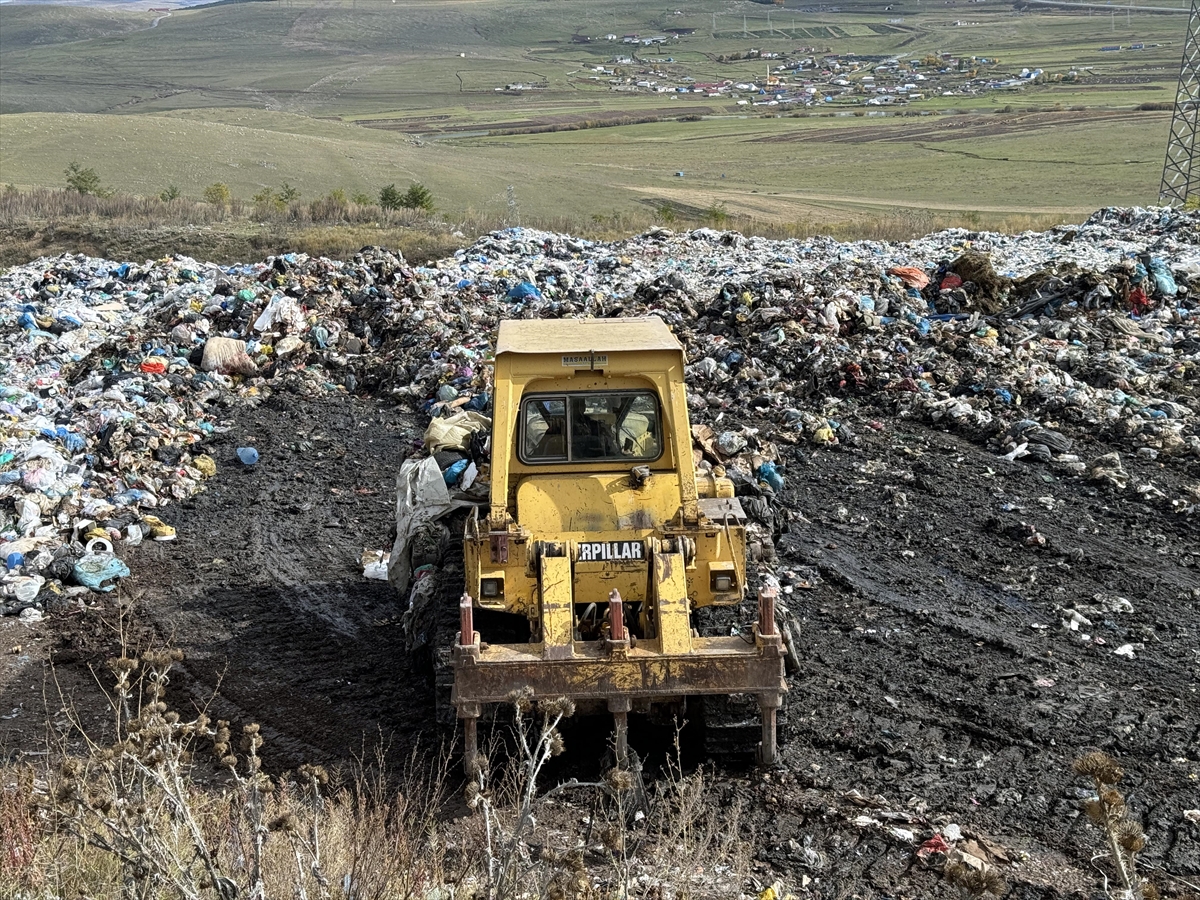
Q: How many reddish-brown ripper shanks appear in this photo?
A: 3